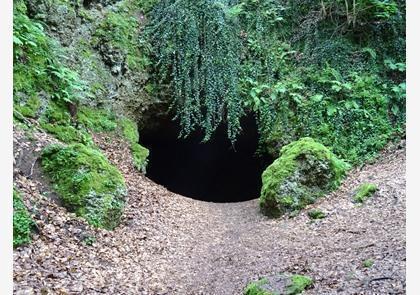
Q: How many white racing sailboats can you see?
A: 0